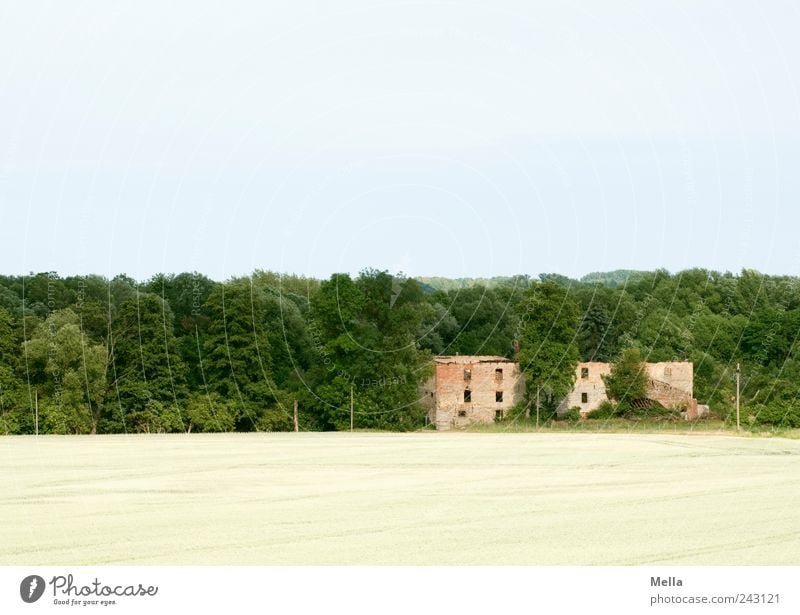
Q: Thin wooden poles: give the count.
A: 5